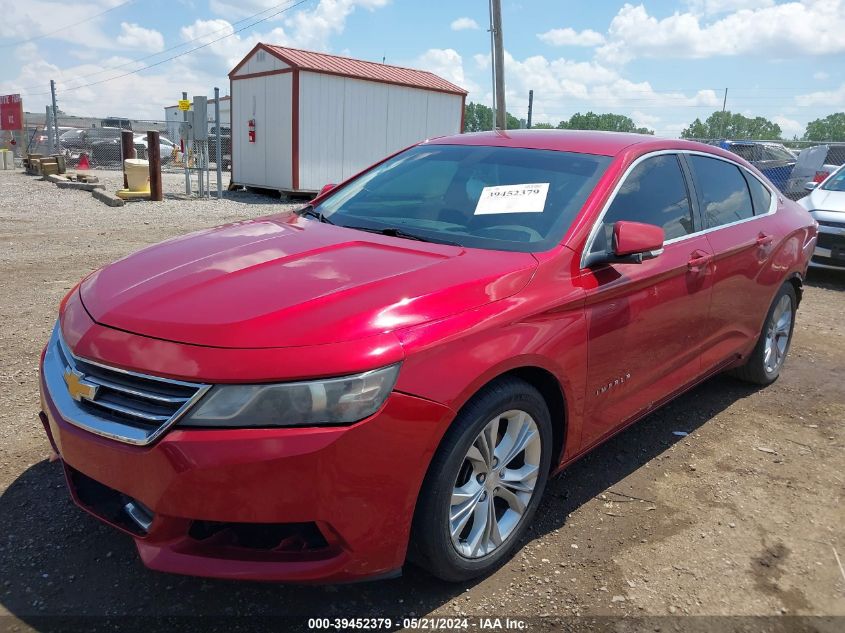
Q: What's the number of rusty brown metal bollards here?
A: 2